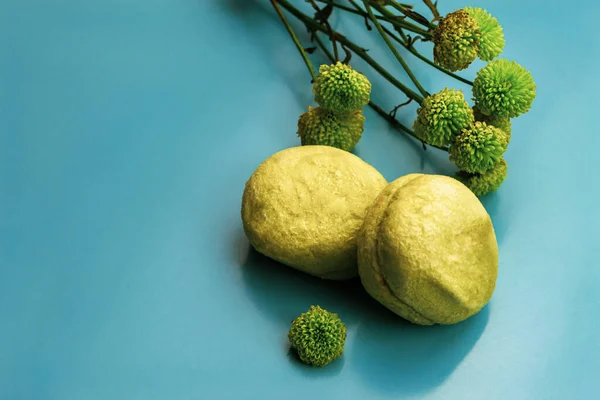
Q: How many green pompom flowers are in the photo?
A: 10